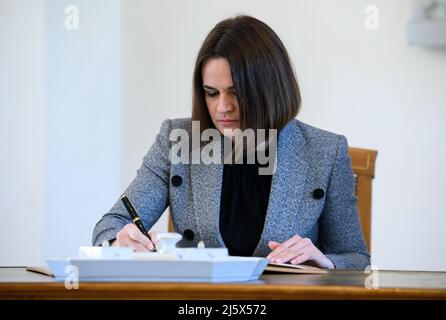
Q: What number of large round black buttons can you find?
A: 3